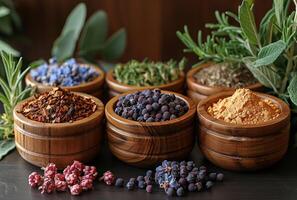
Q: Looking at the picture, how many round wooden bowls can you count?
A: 6